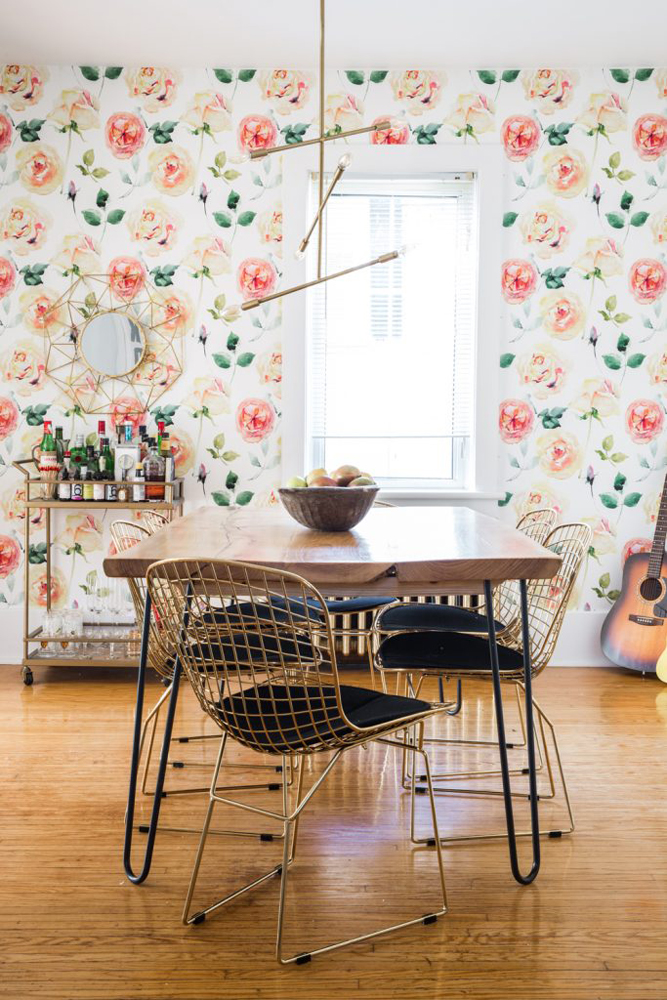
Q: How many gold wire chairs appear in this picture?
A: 6